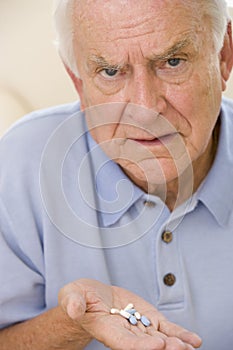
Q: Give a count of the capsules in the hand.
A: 7